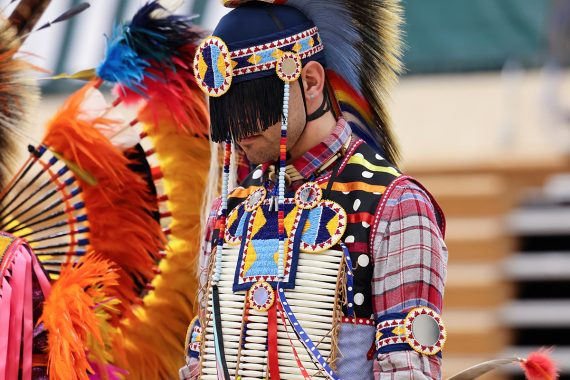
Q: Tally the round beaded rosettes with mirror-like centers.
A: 5